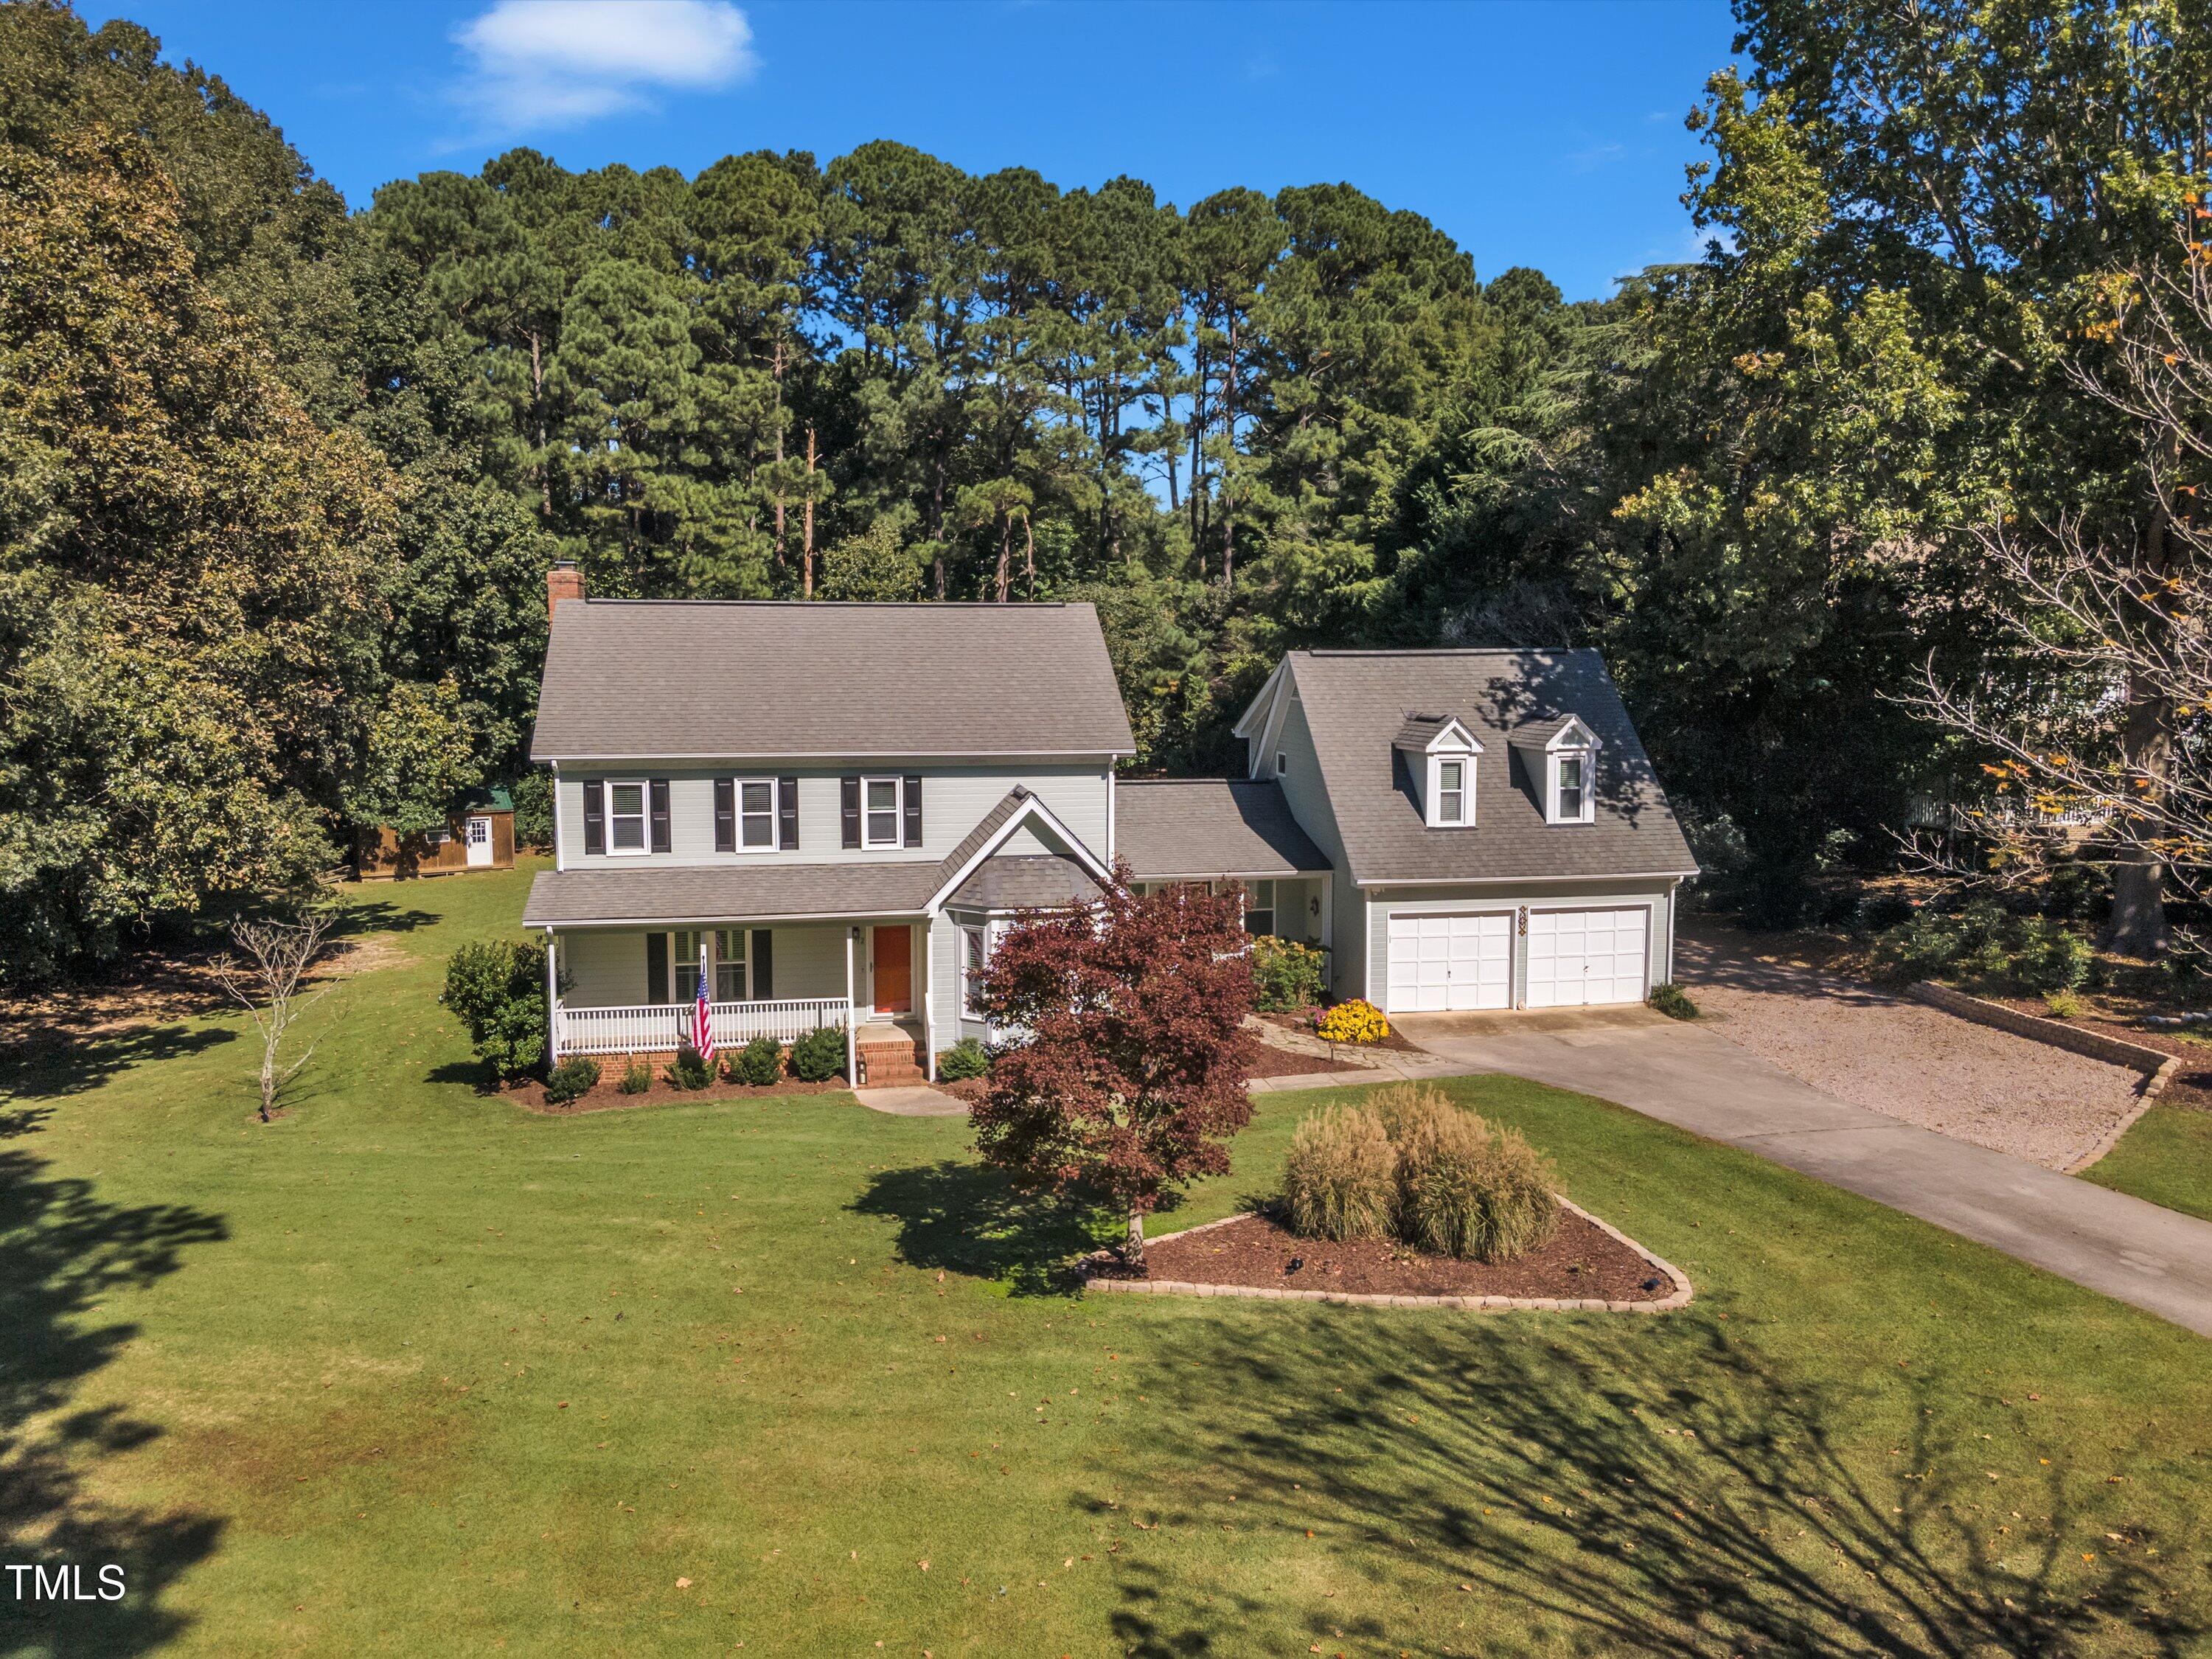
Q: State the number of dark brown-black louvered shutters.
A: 8